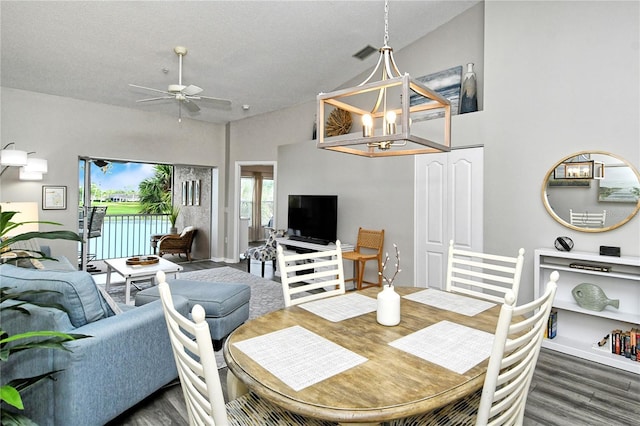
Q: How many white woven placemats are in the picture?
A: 4